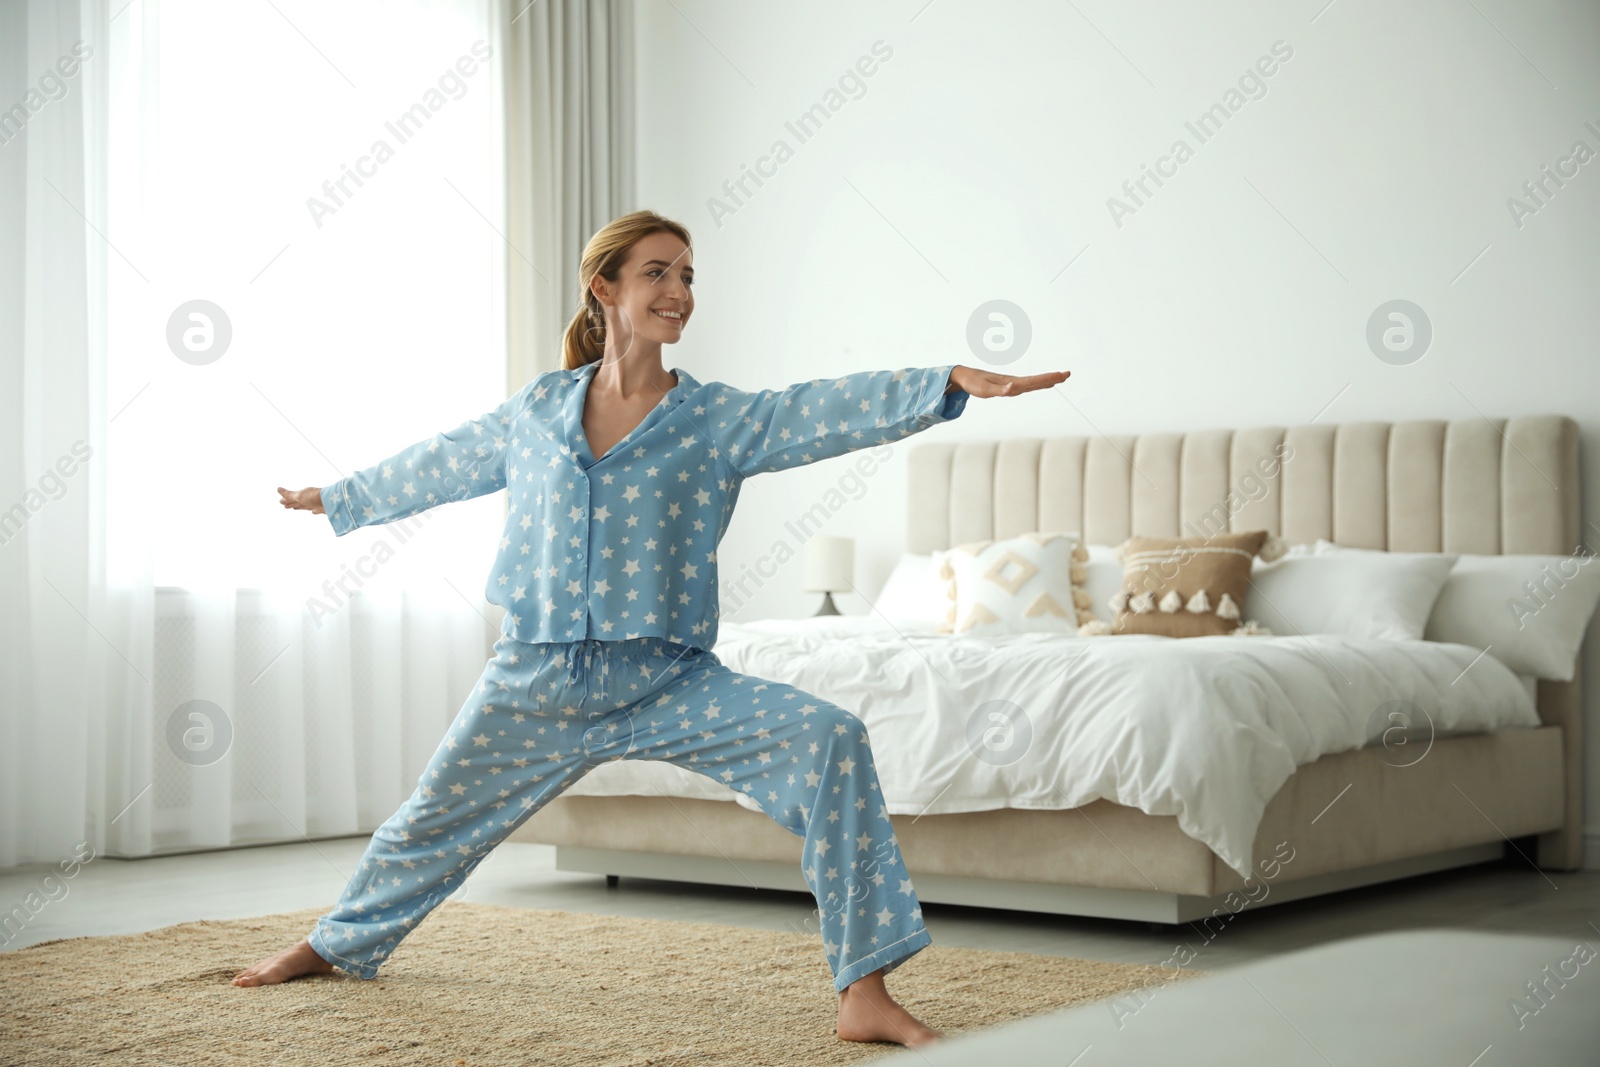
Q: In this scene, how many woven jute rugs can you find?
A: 1